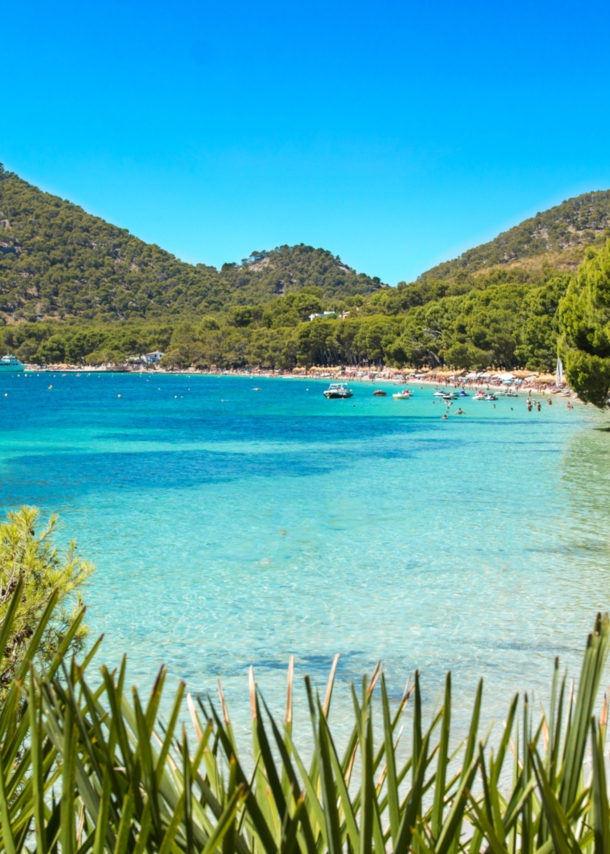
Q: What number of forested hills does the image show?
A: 3